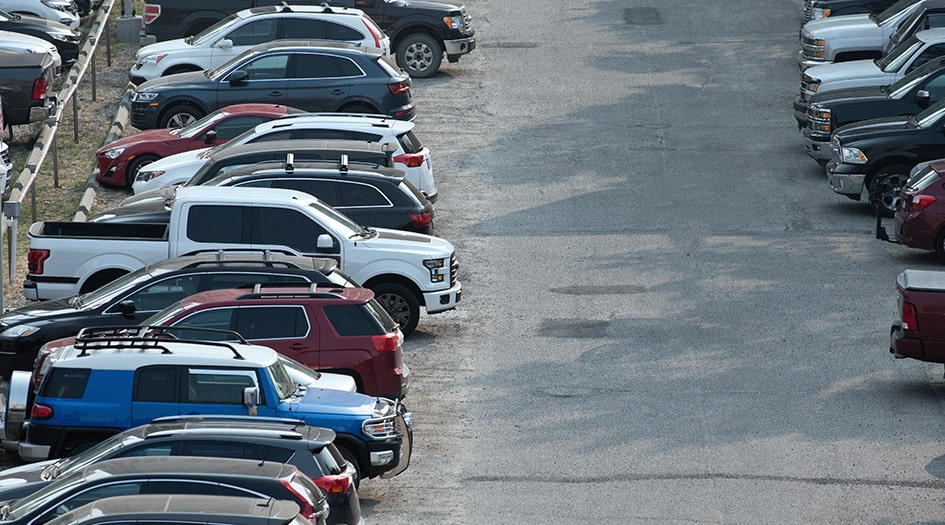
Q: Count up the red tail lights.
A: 13